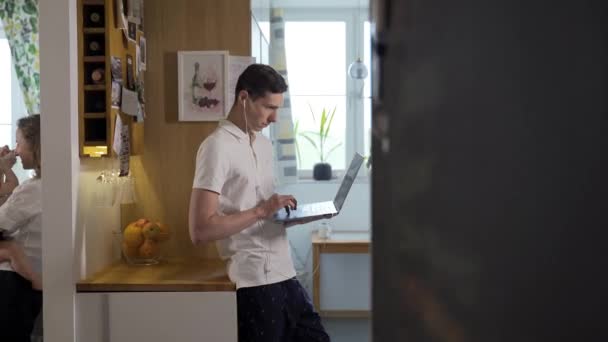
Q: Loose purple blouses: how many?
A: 0